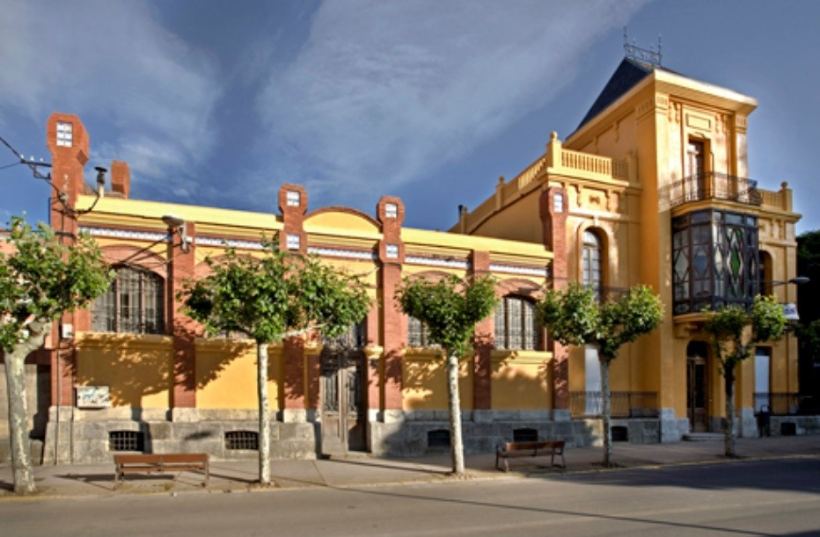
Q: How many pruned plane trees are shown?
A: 5